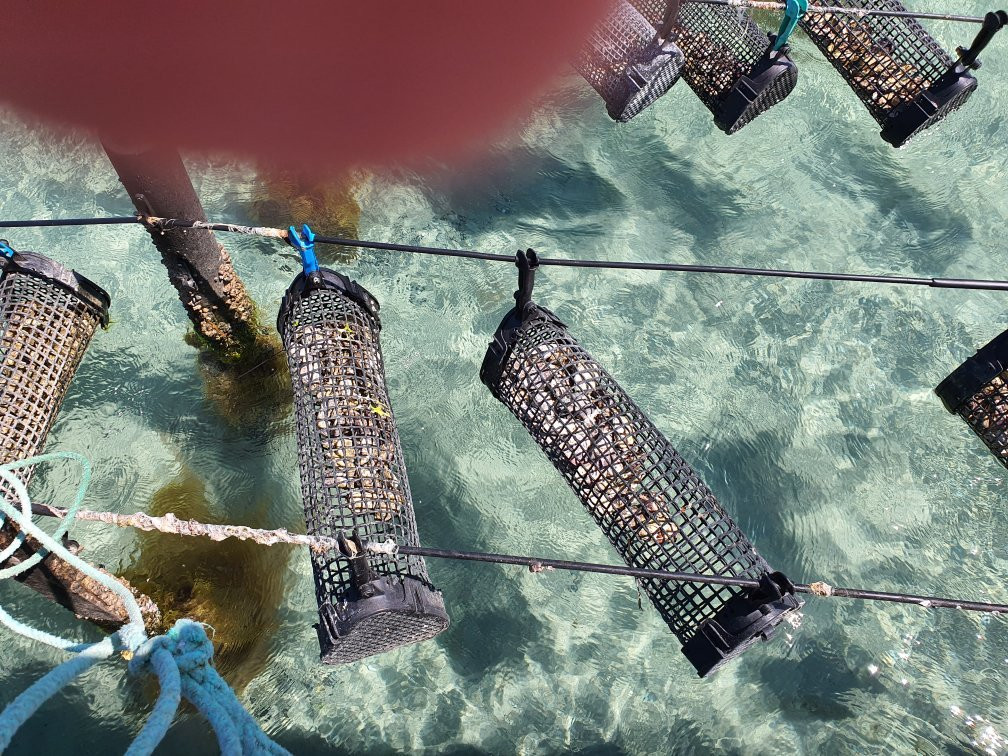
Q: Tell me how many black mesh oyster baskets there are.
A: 7